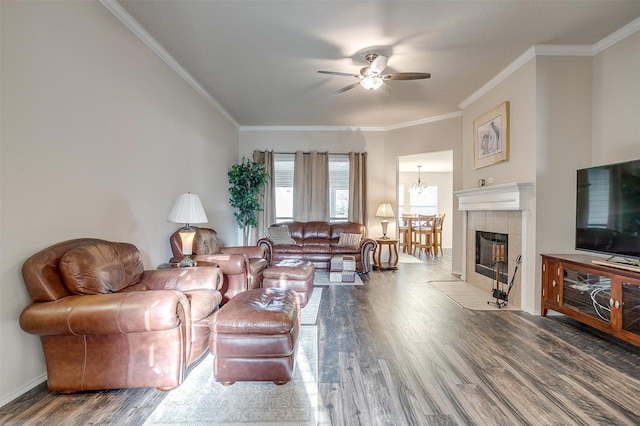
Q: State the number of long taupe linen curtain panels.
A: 3